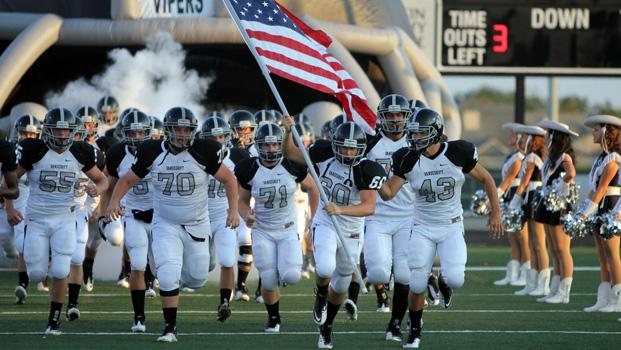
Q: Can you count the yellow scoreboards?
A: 0